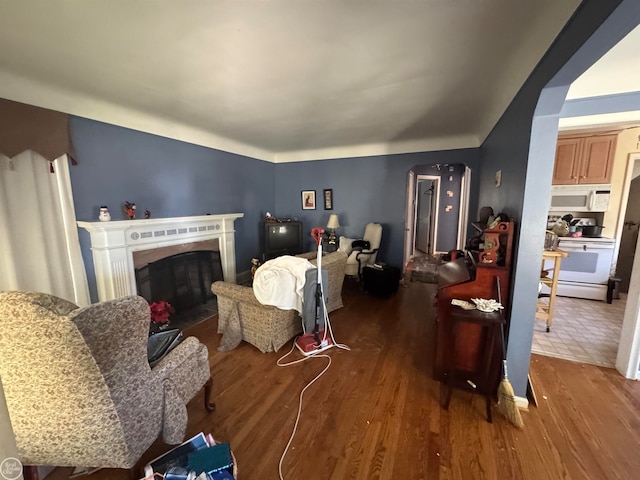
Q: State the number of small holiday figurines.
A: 3